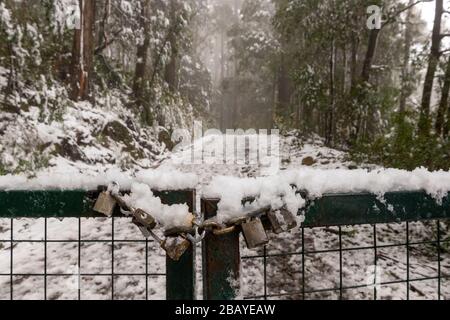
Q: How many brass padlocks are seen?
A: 5